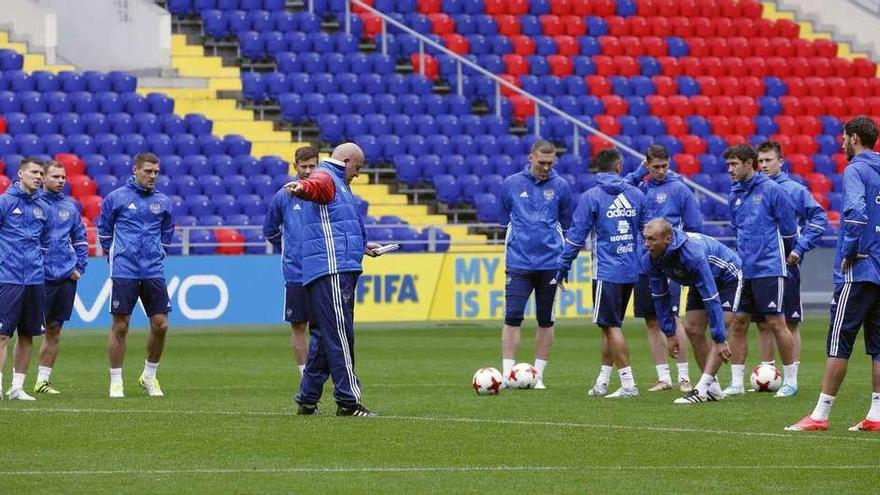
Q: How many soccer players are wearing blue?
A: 11